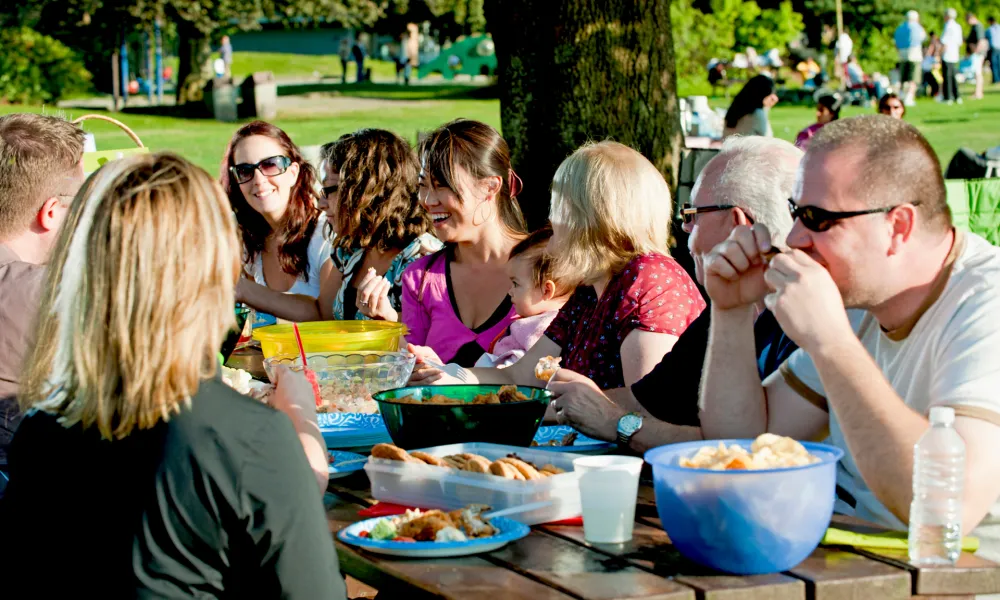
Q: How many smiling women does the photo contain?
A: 2